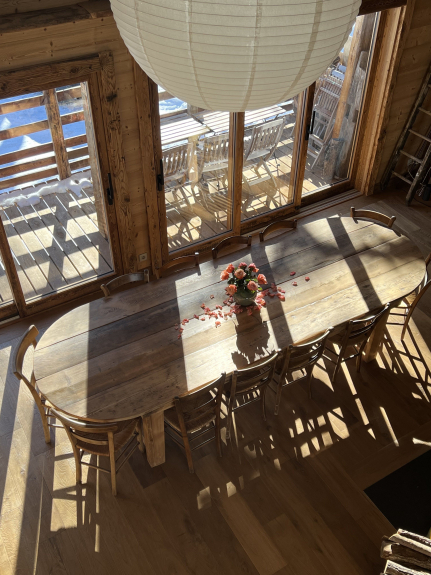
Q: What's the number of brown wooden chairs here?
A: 12